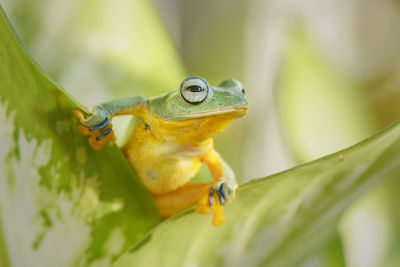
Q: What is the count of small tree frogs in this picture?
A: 1